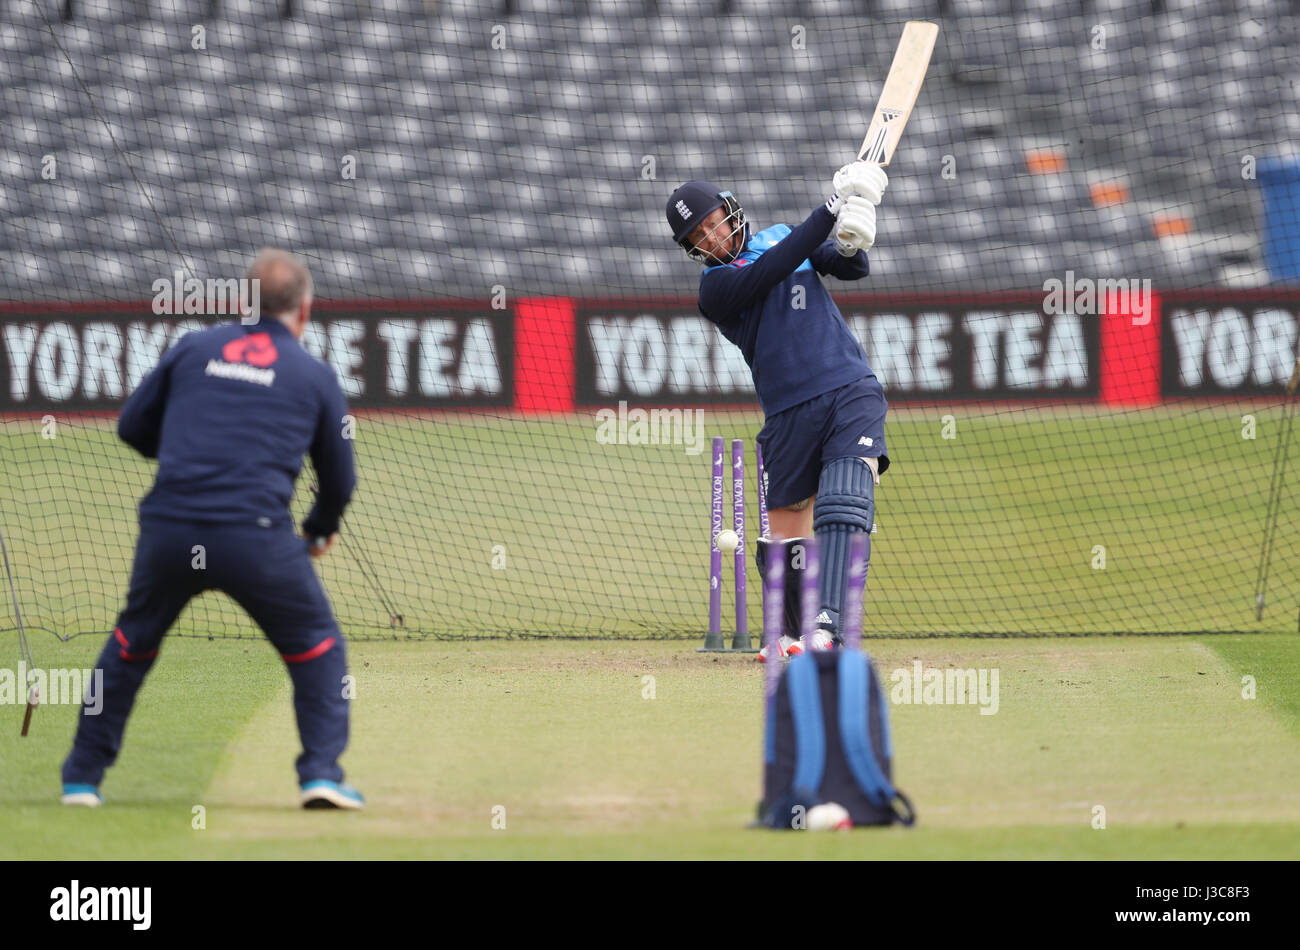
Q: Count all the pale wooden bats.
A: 1